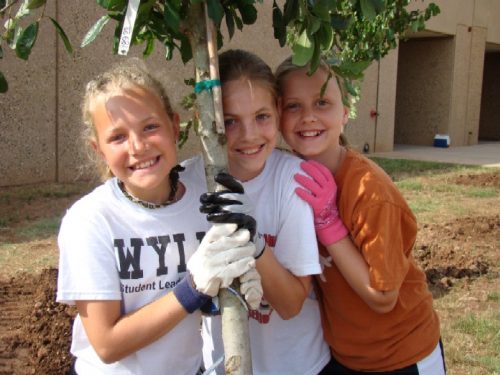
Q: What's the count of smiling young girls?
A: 3